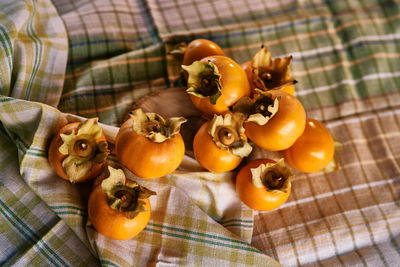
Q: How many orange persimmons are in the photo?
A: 10